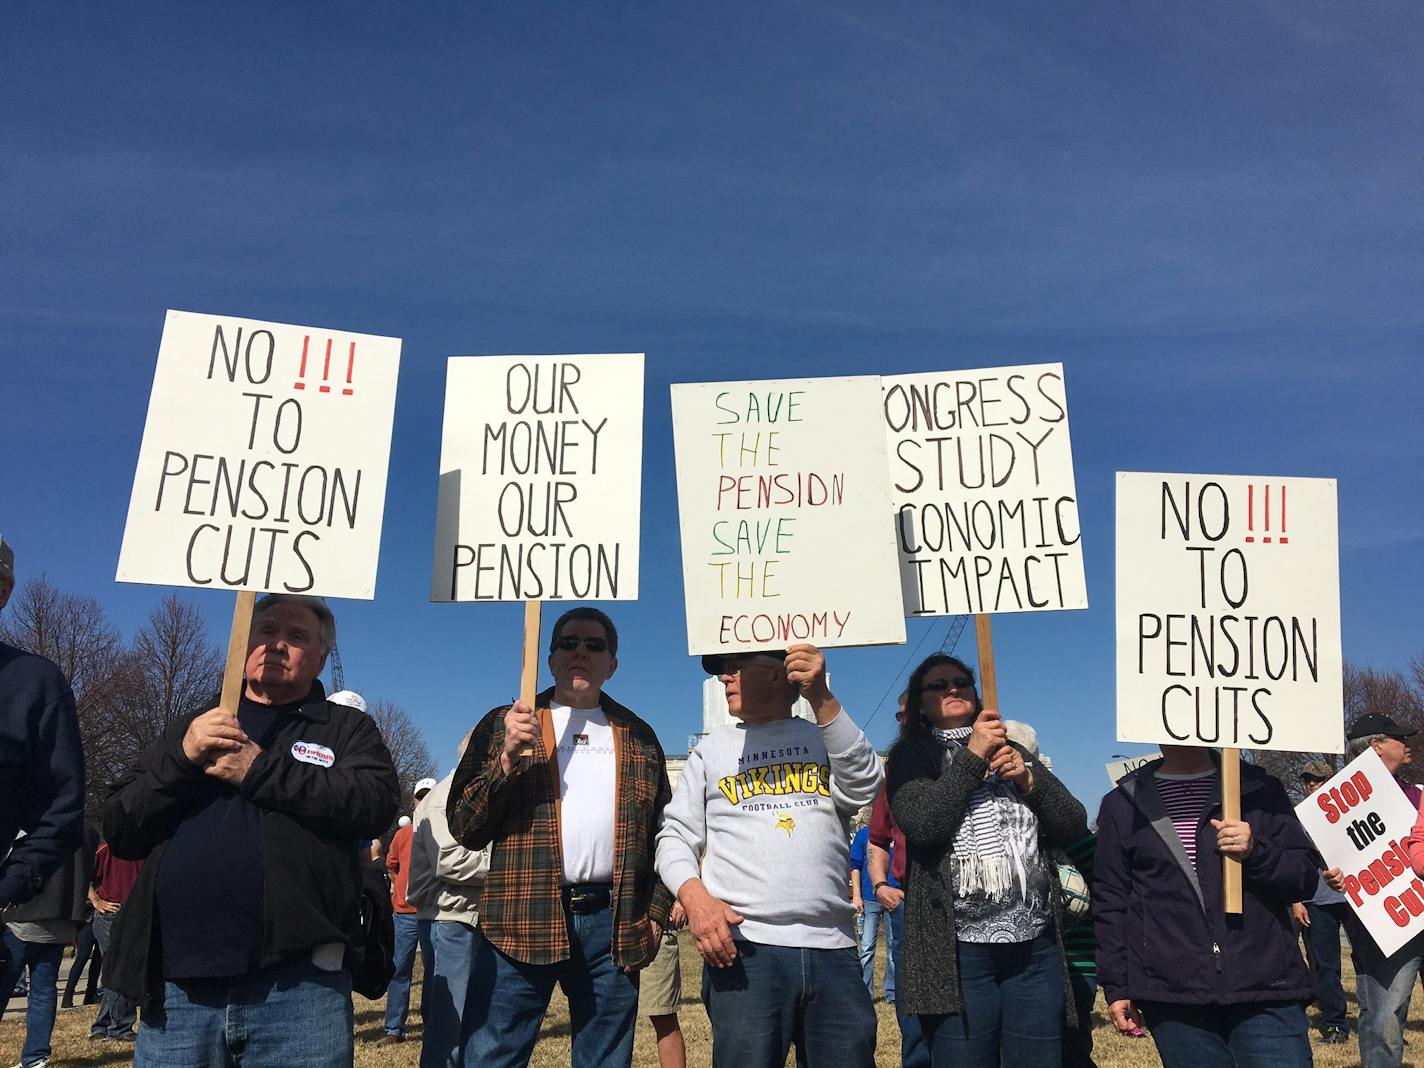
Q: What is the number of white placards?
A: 7